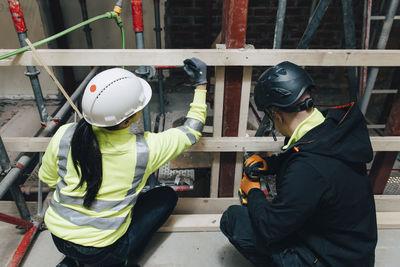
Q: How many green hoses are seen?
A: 2